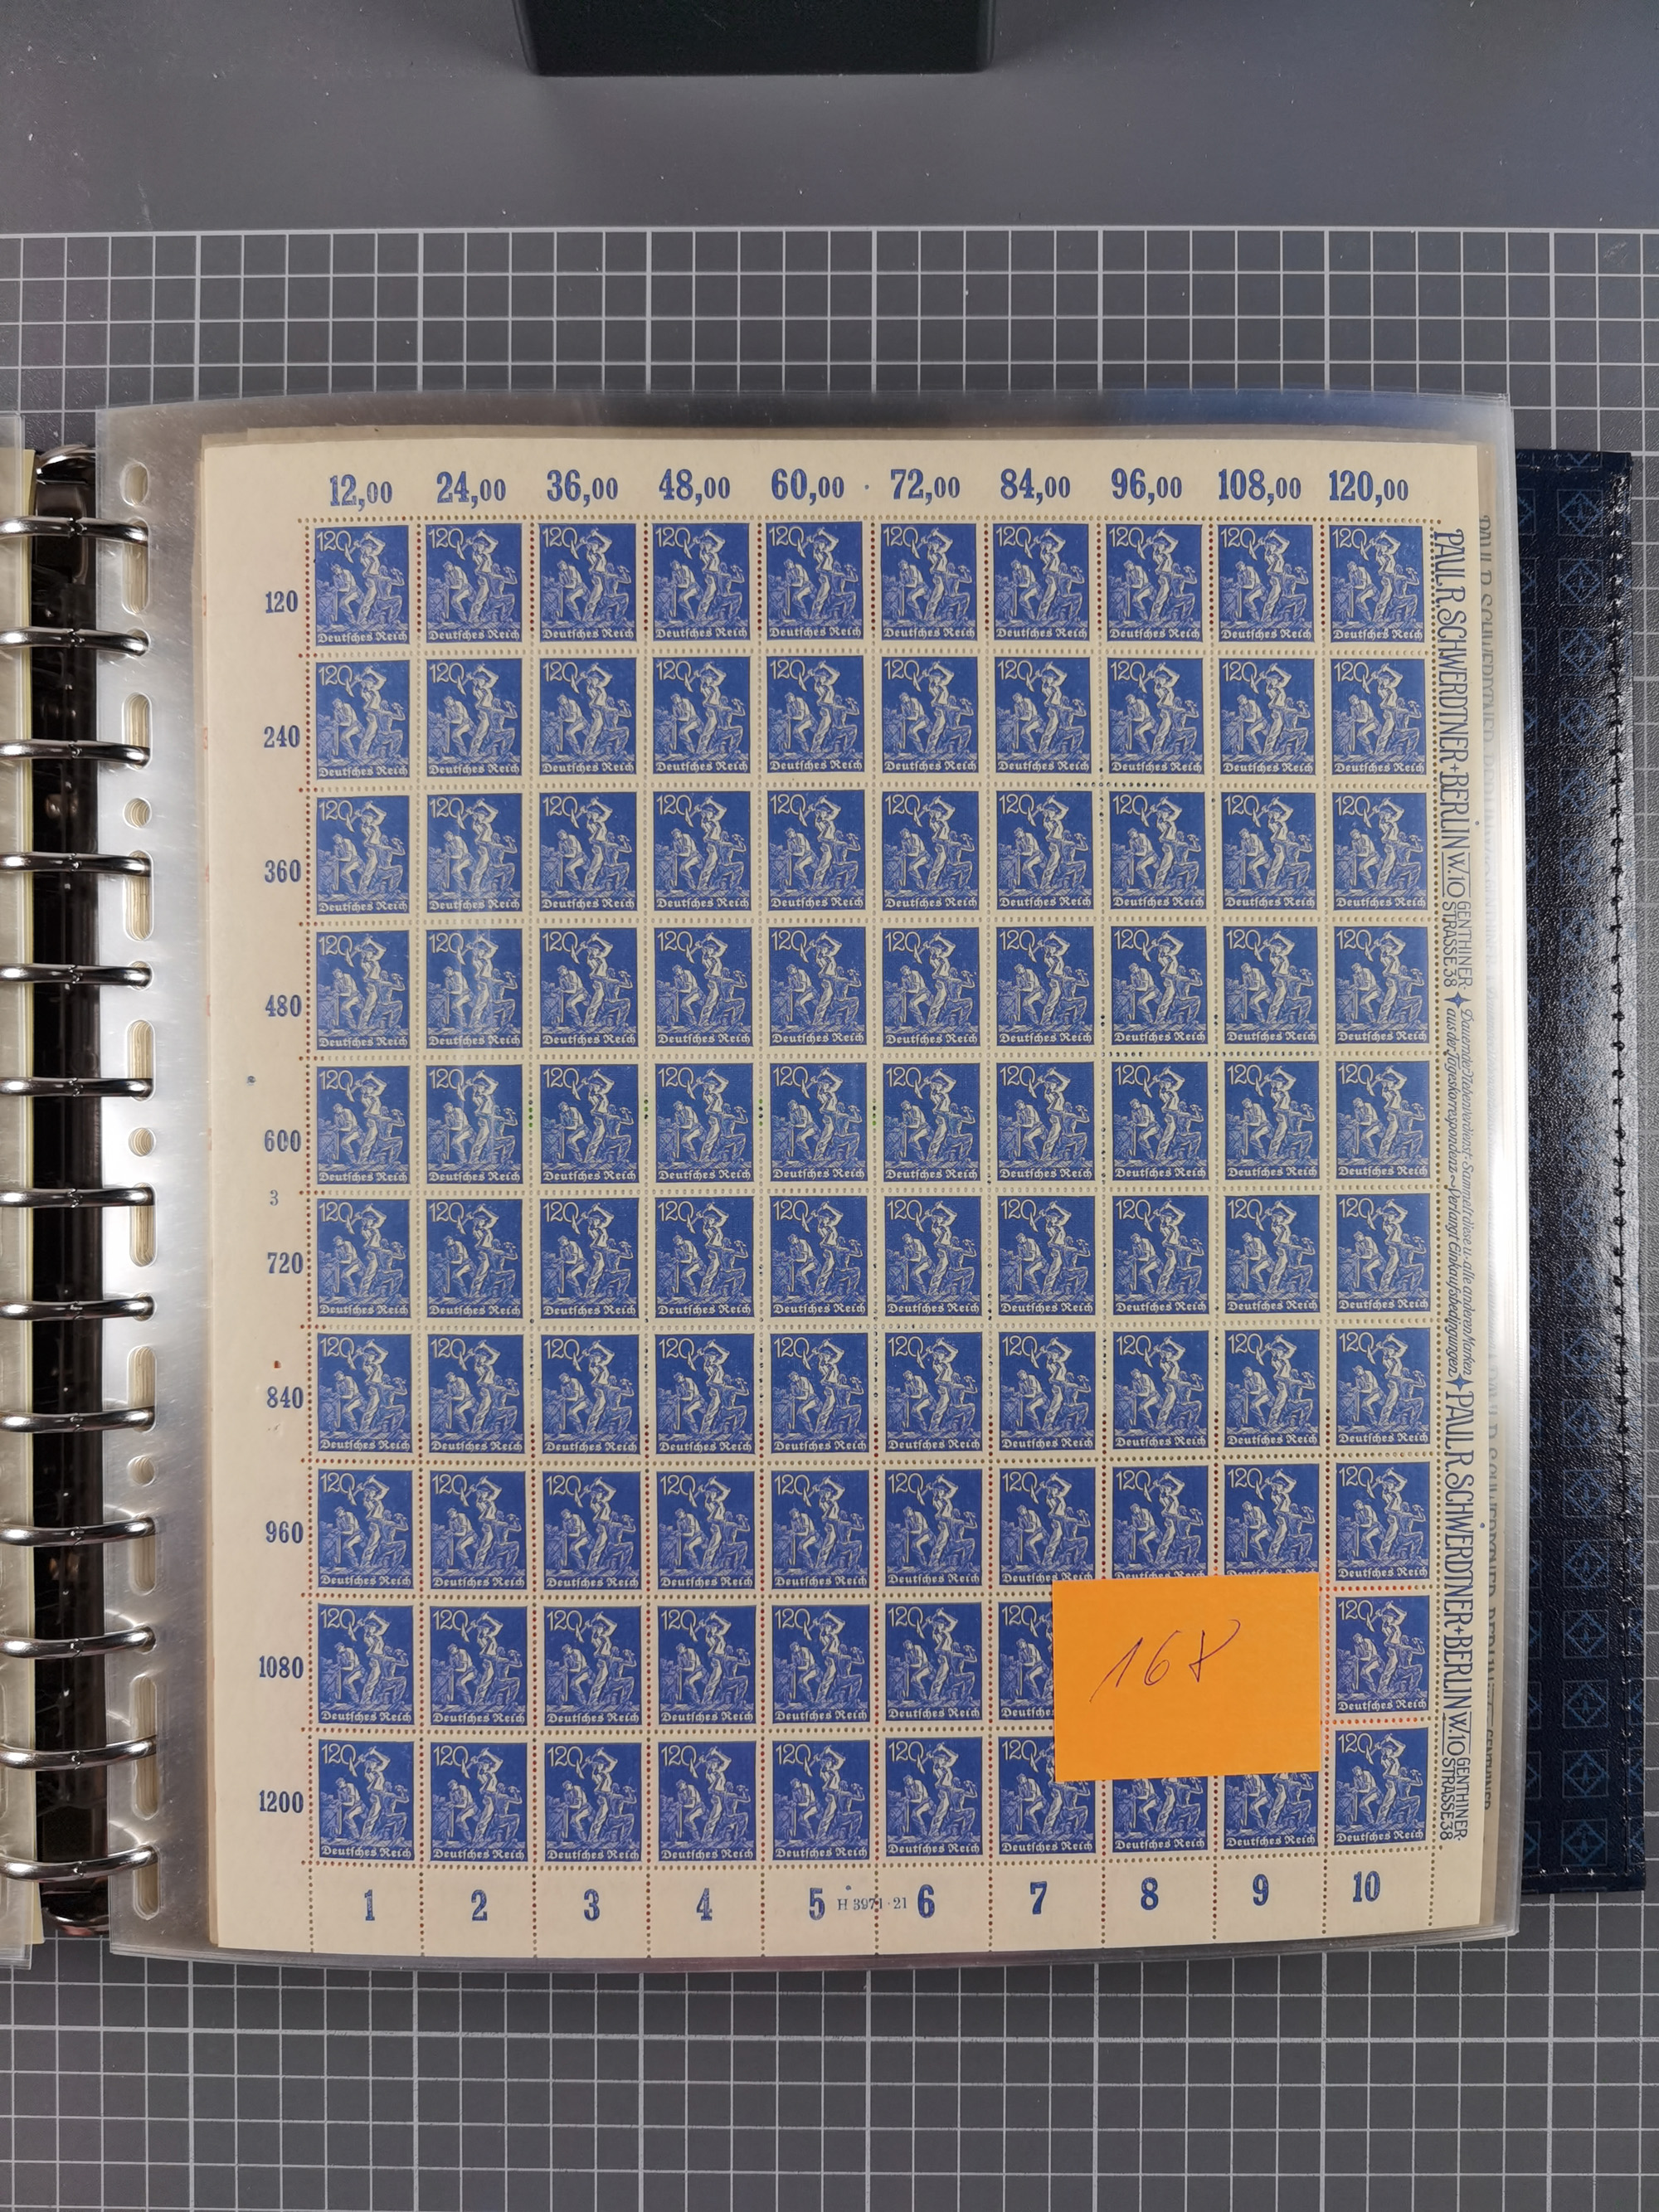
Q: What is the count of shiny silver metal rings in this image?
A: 13